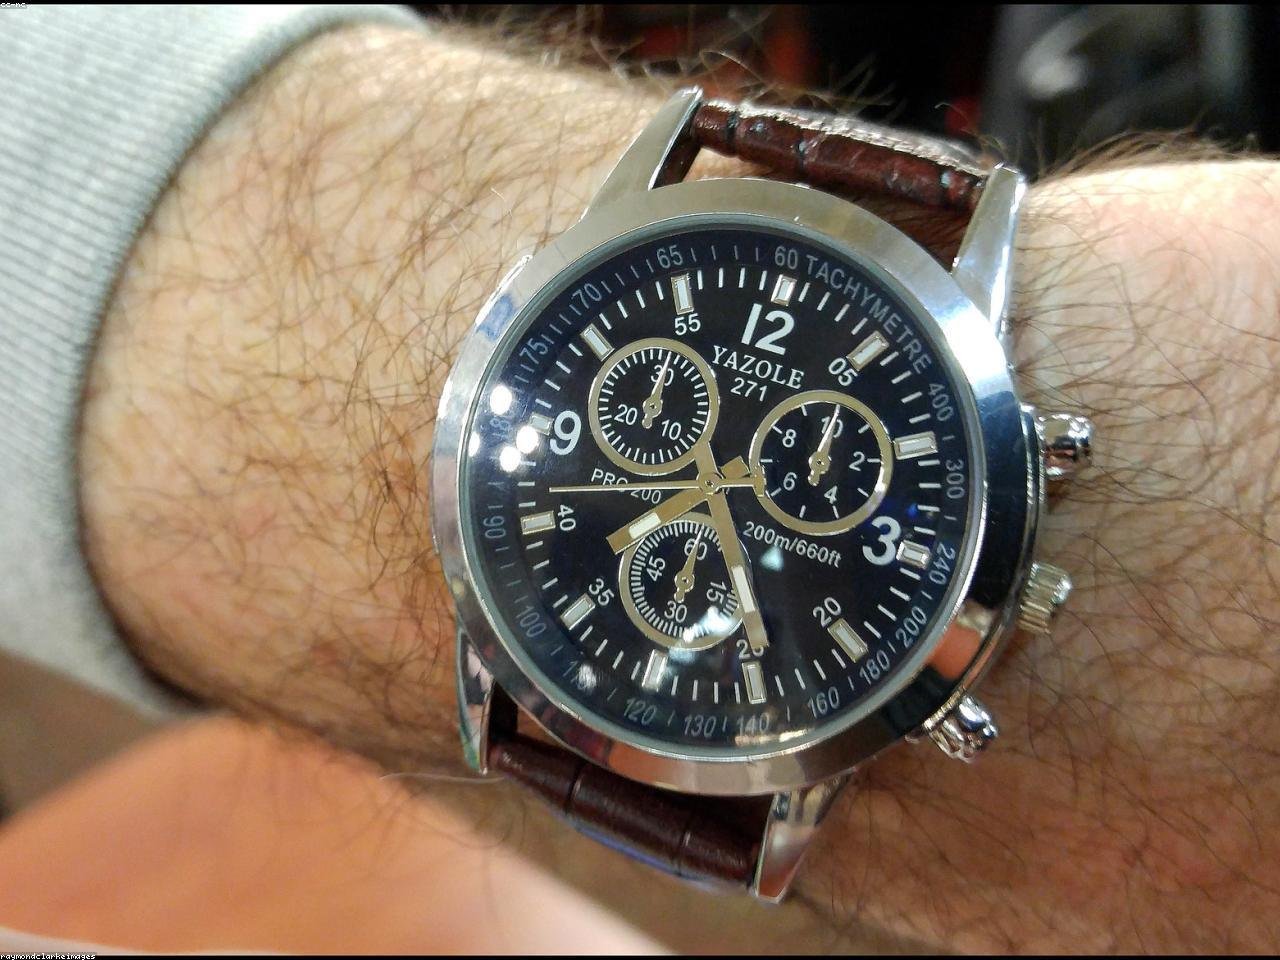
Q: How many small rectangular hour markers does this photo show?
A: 12